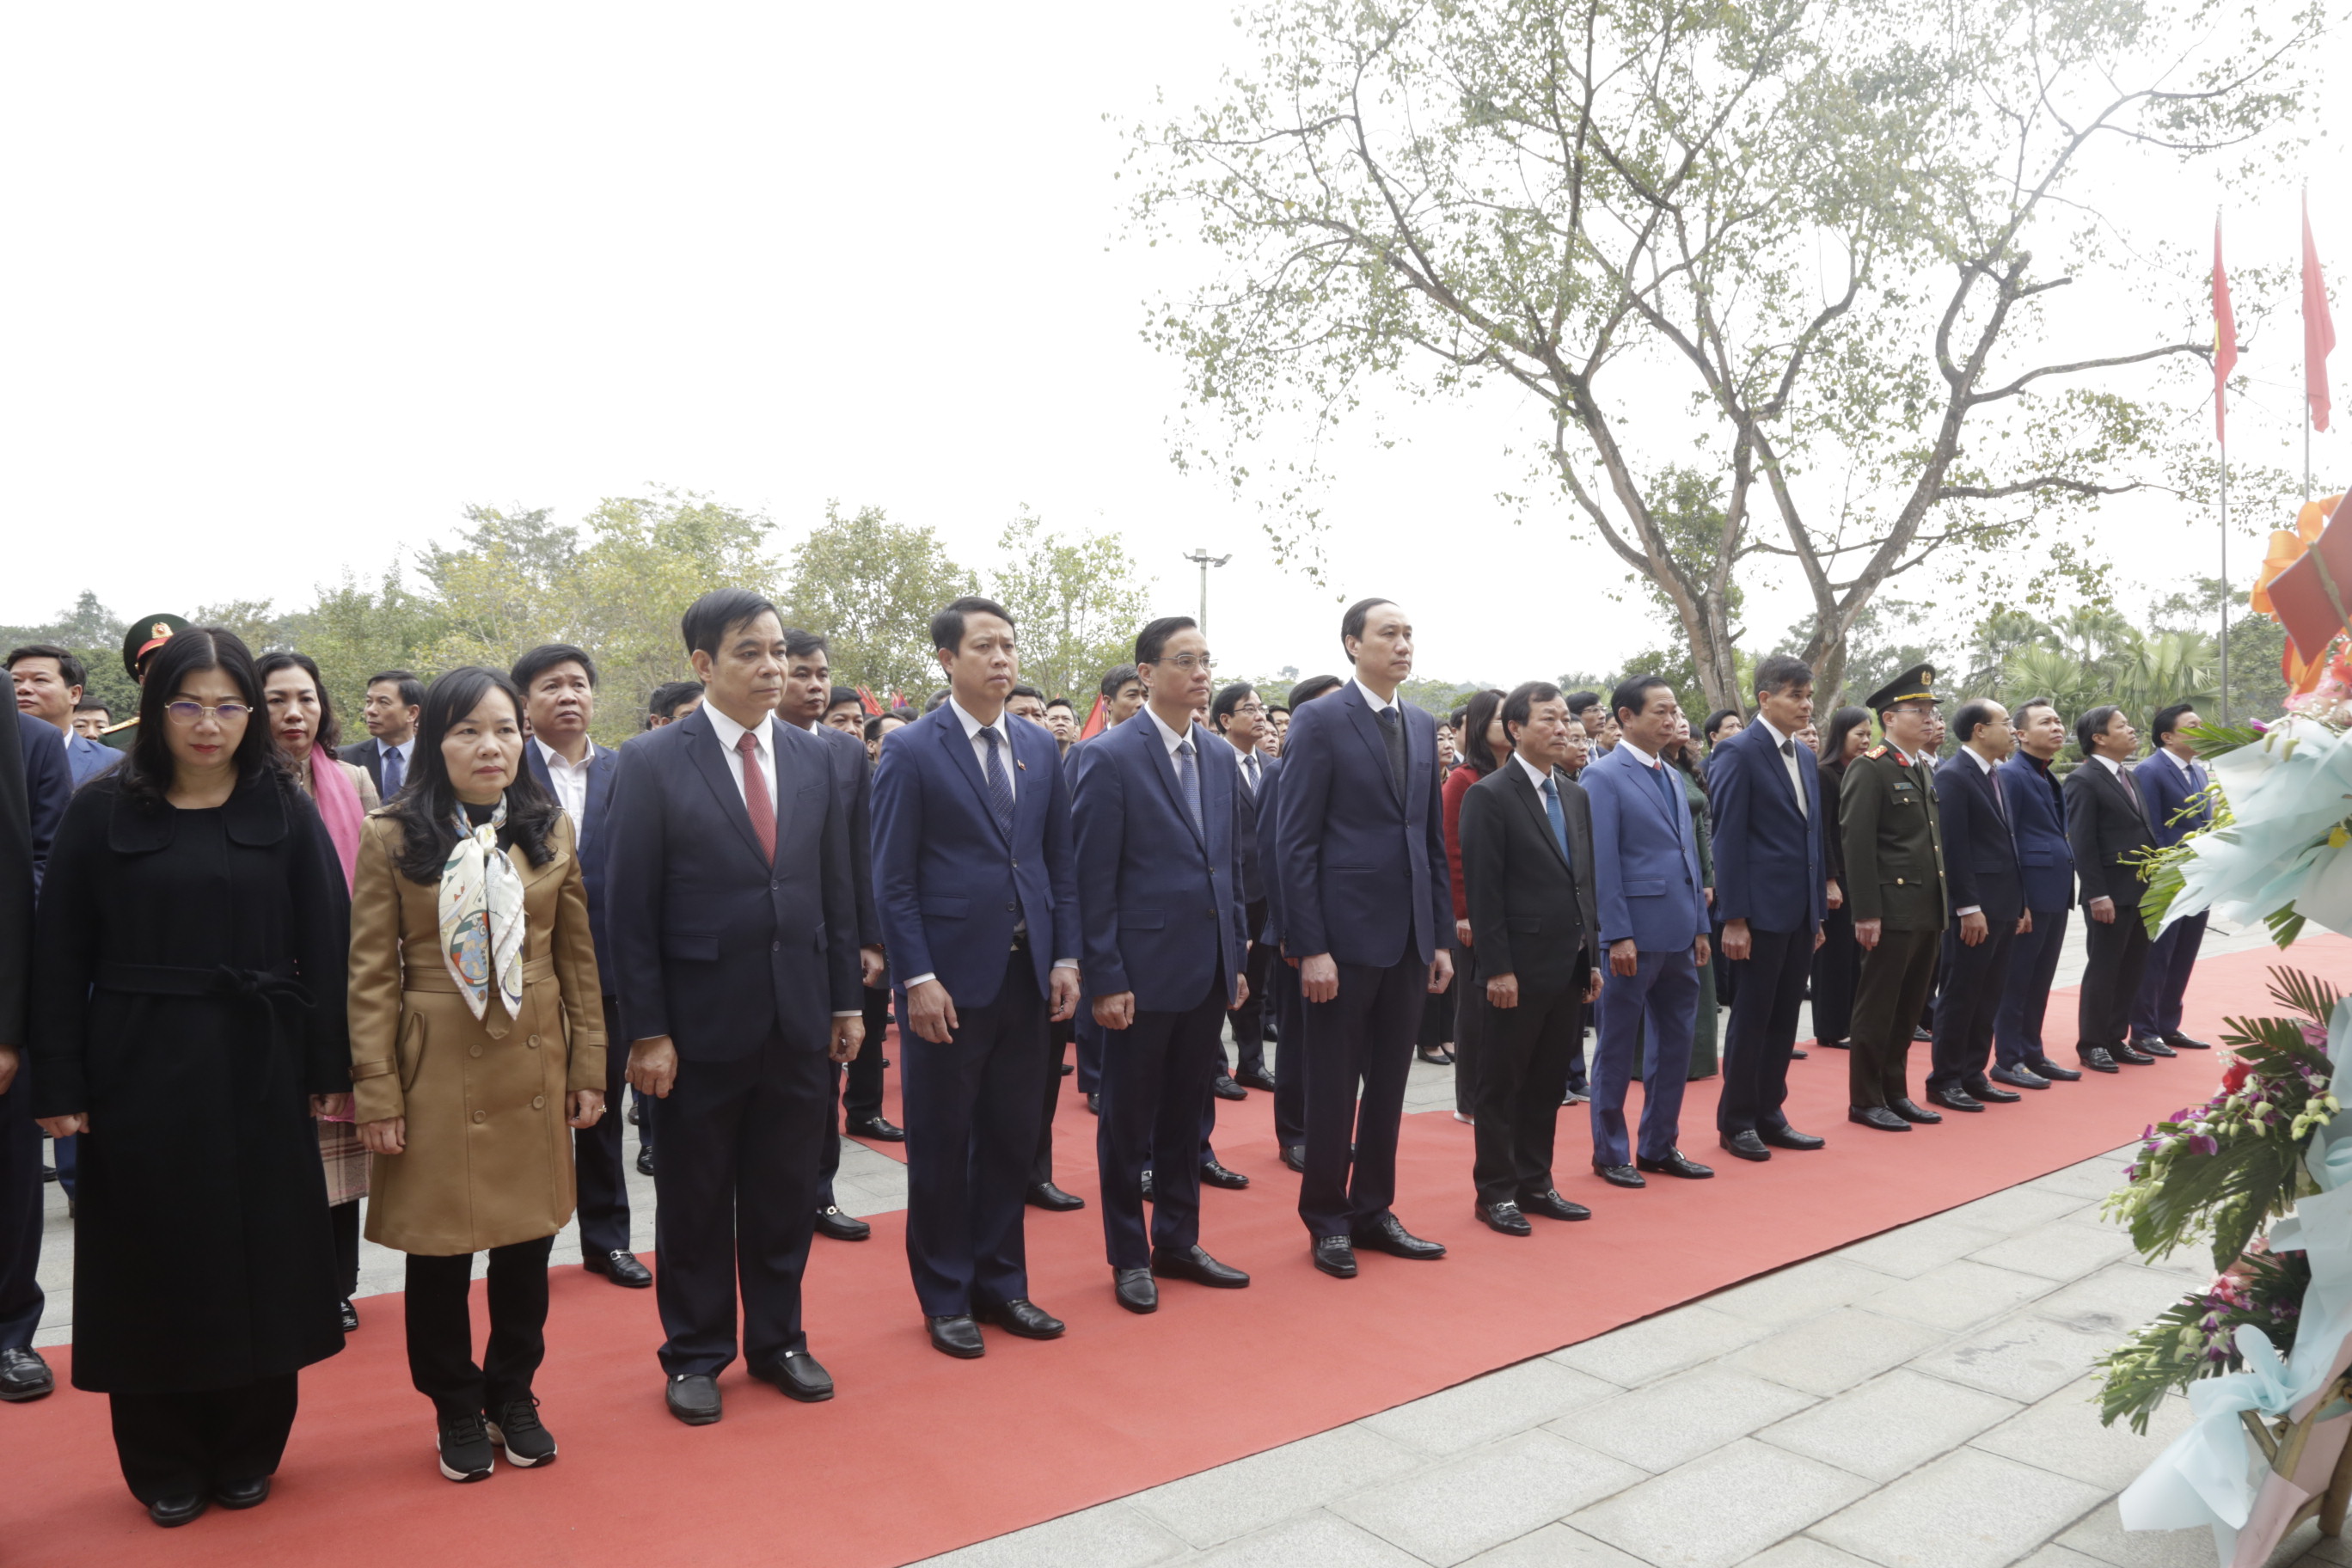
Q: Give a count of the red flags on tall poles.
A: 2